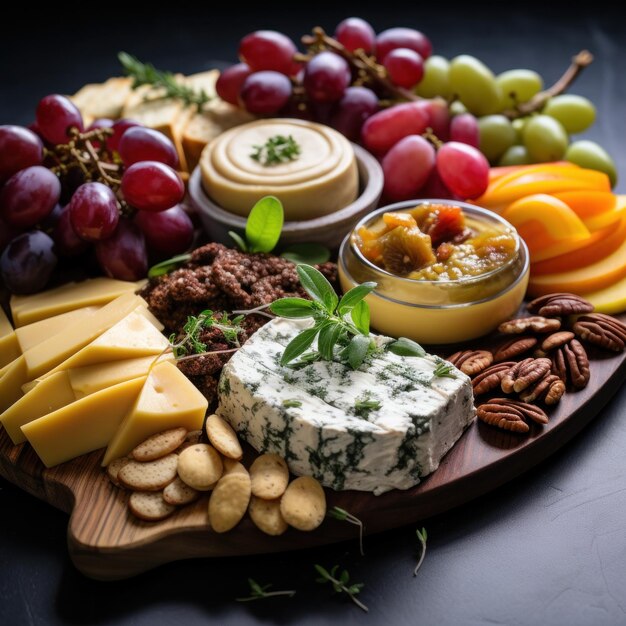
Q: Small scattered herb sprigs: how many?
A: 4